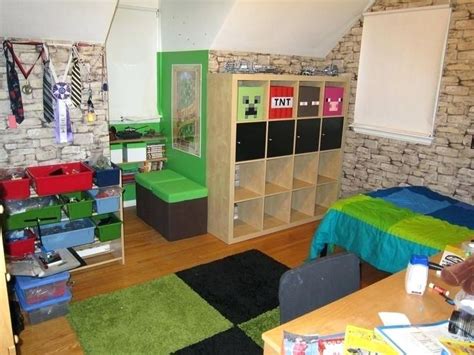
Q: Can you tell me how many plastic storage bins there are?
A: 11